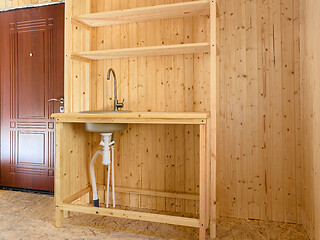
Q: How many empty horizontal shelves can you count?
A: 2